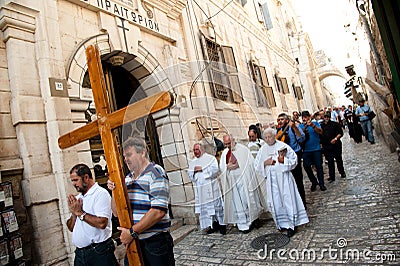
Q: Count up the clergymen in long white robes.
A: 3